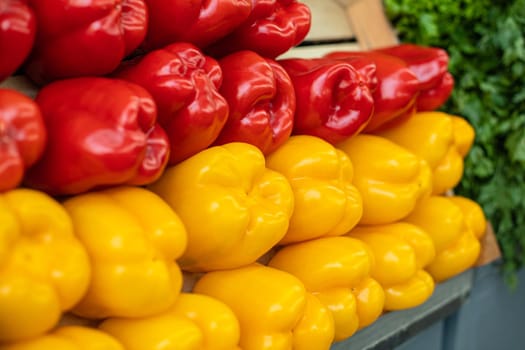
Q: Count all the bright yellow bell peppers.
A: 12